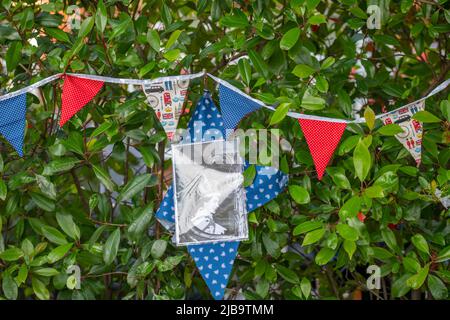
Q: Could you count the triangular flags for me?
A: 6